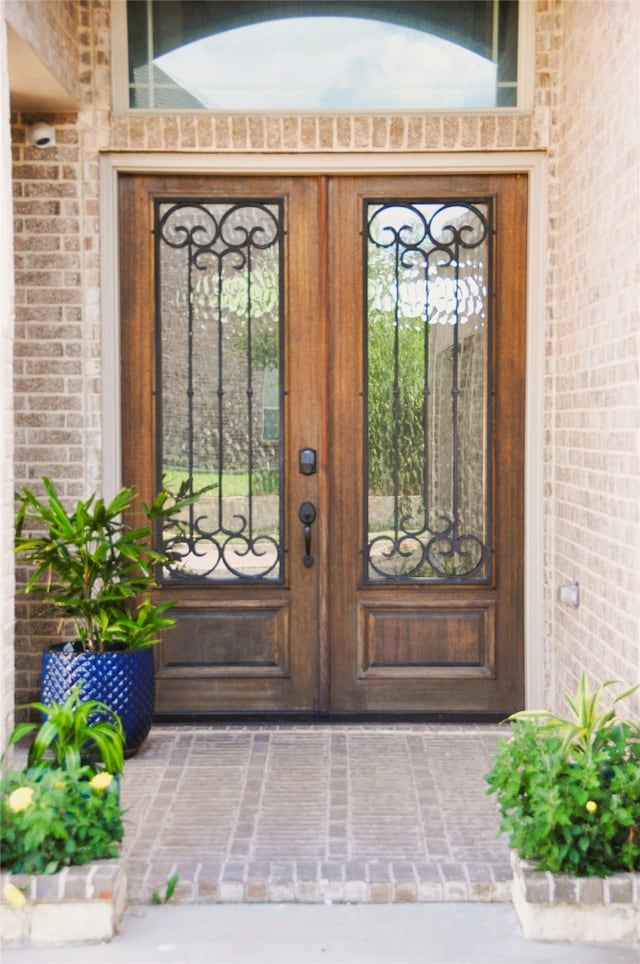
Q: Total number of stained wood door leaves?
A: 2